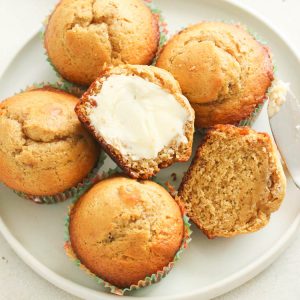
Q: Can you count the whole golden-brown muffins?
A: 4